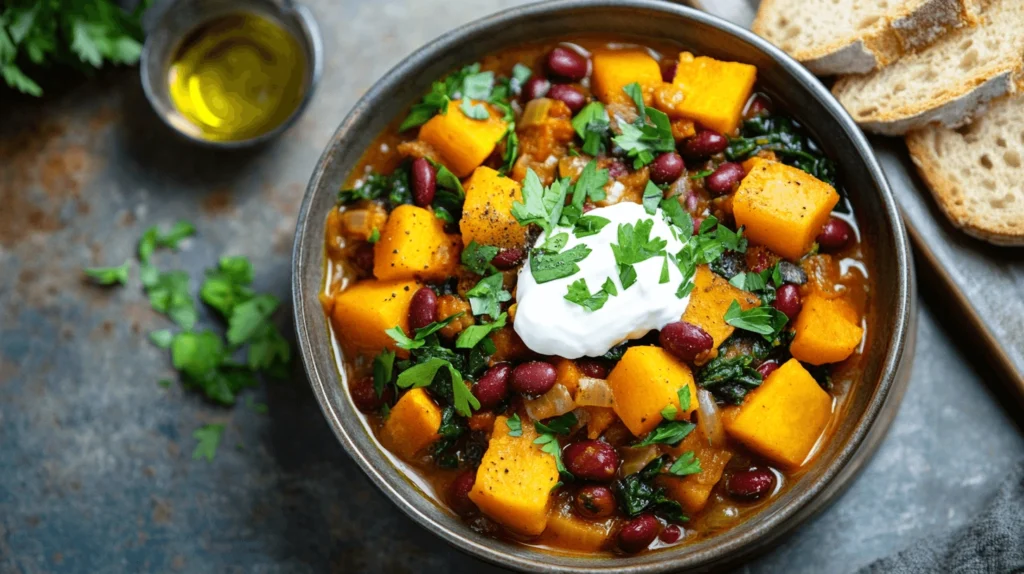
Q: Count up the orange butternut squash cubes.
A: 13